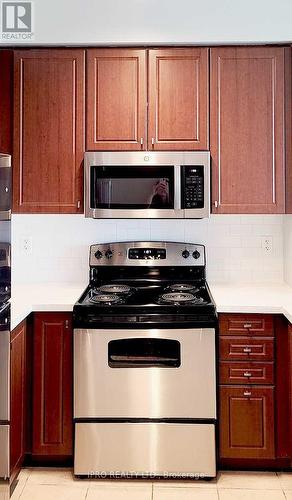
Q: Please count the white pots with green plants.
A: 0